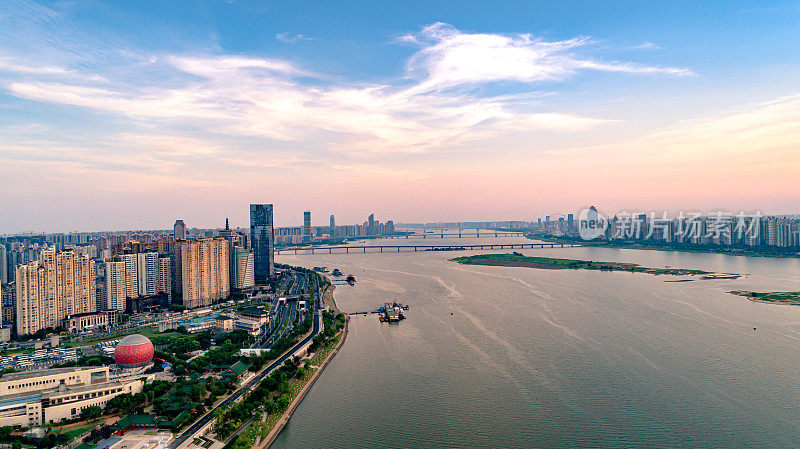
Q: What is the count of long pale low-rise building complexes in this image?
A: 1